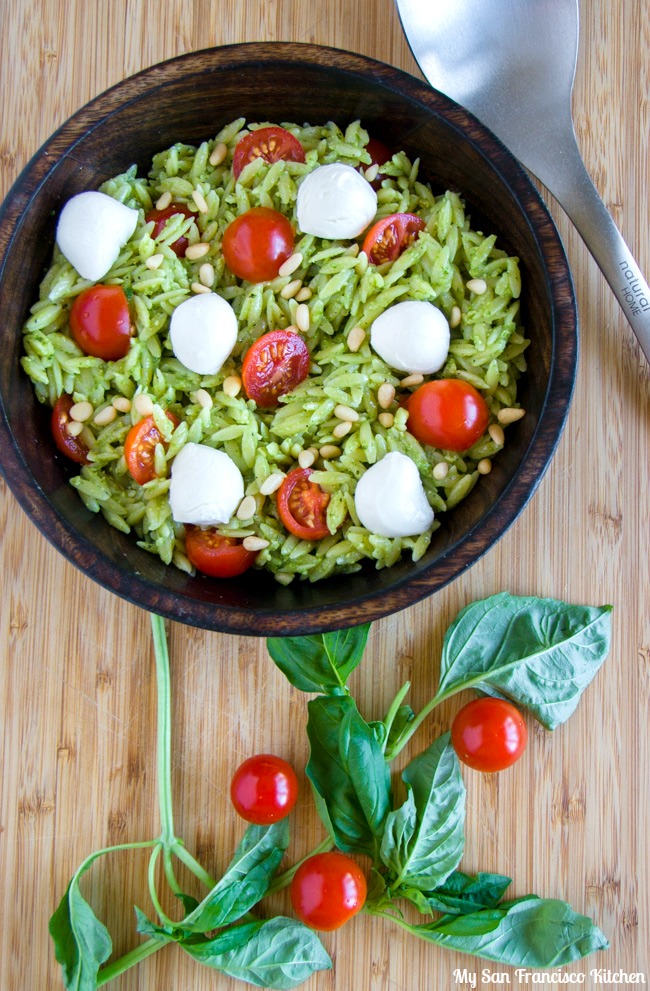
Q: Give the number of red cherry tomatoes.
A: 15